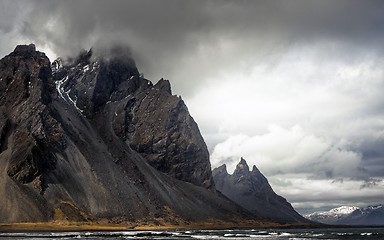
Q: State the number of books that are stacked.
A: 0